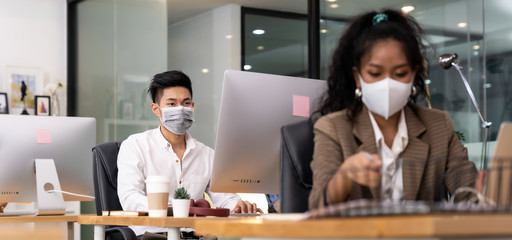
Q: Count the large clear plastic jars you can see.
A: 0